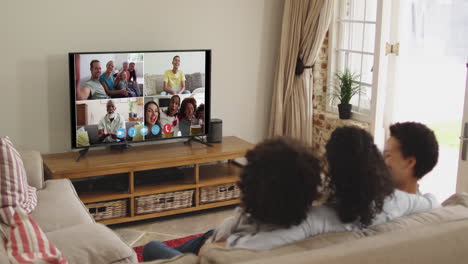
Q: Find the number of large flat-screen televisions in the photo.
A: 1